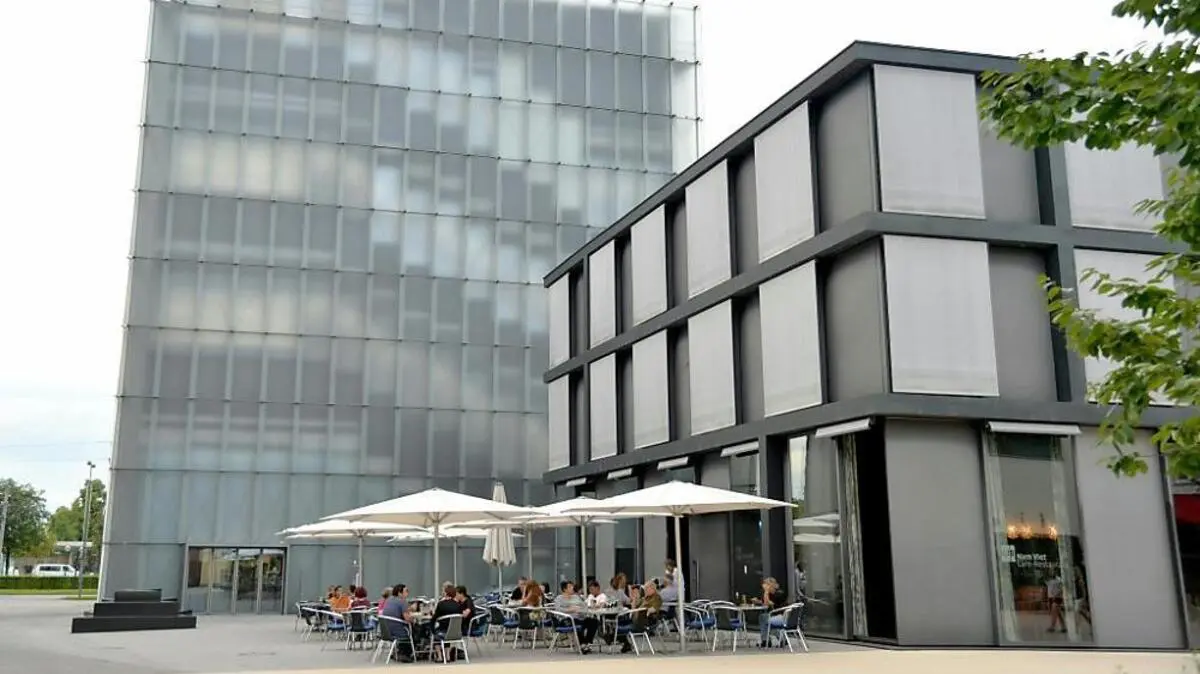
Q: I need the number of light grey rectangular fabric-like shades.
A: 14